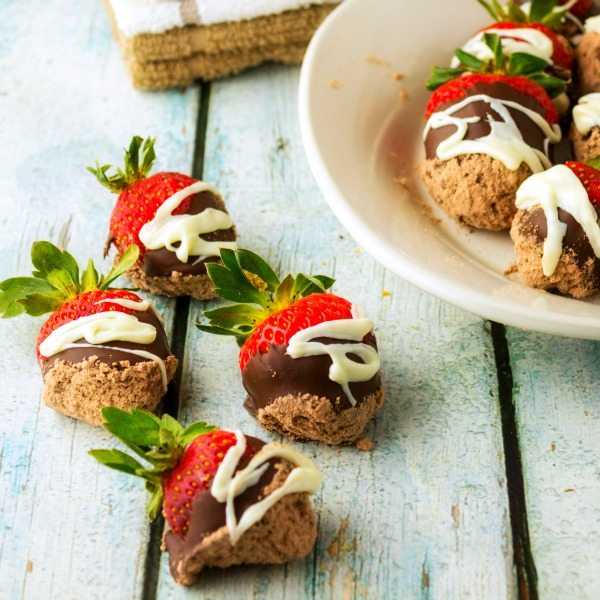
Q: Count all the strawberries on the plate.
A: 6